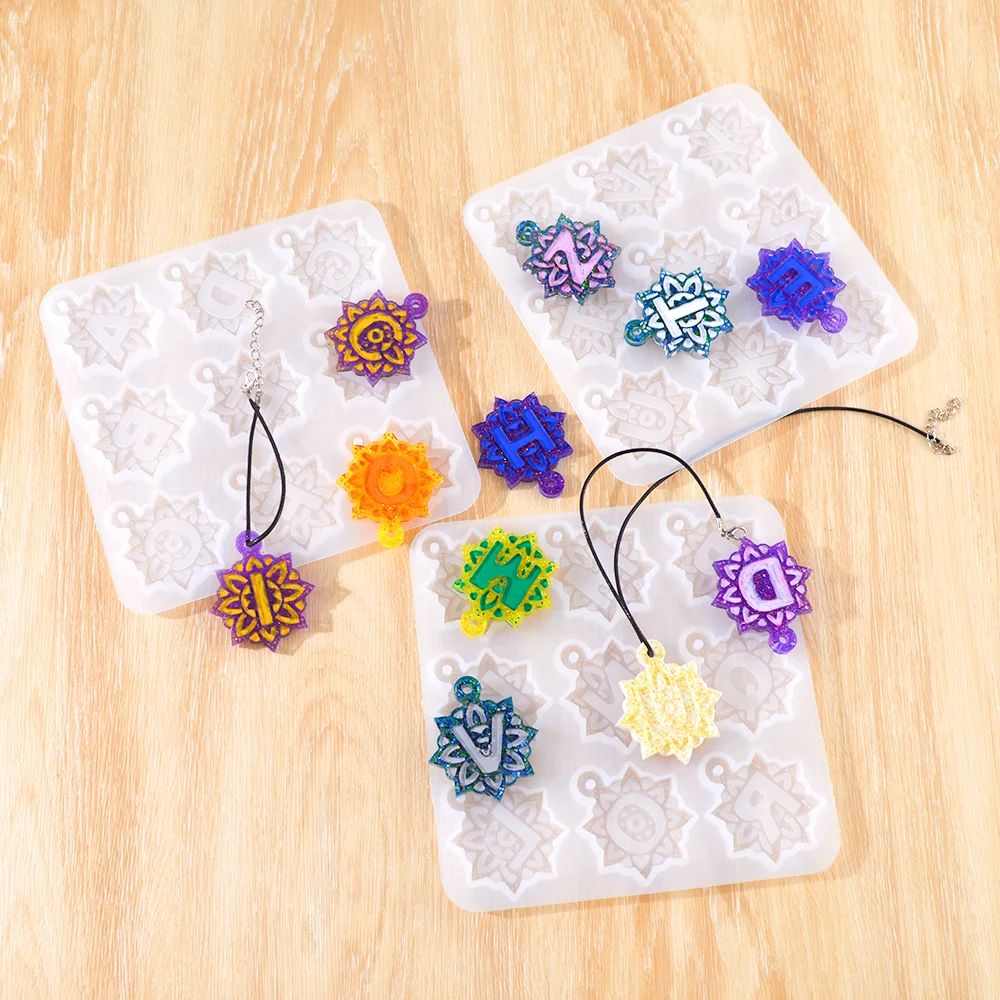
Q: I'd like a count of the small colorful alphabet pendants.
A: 11